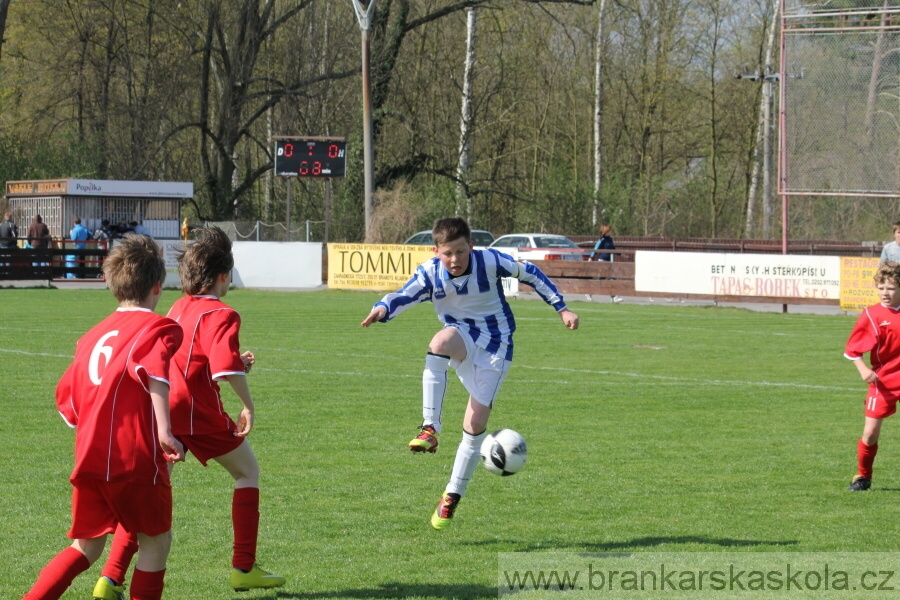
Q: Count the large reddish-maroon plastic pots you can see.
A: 0